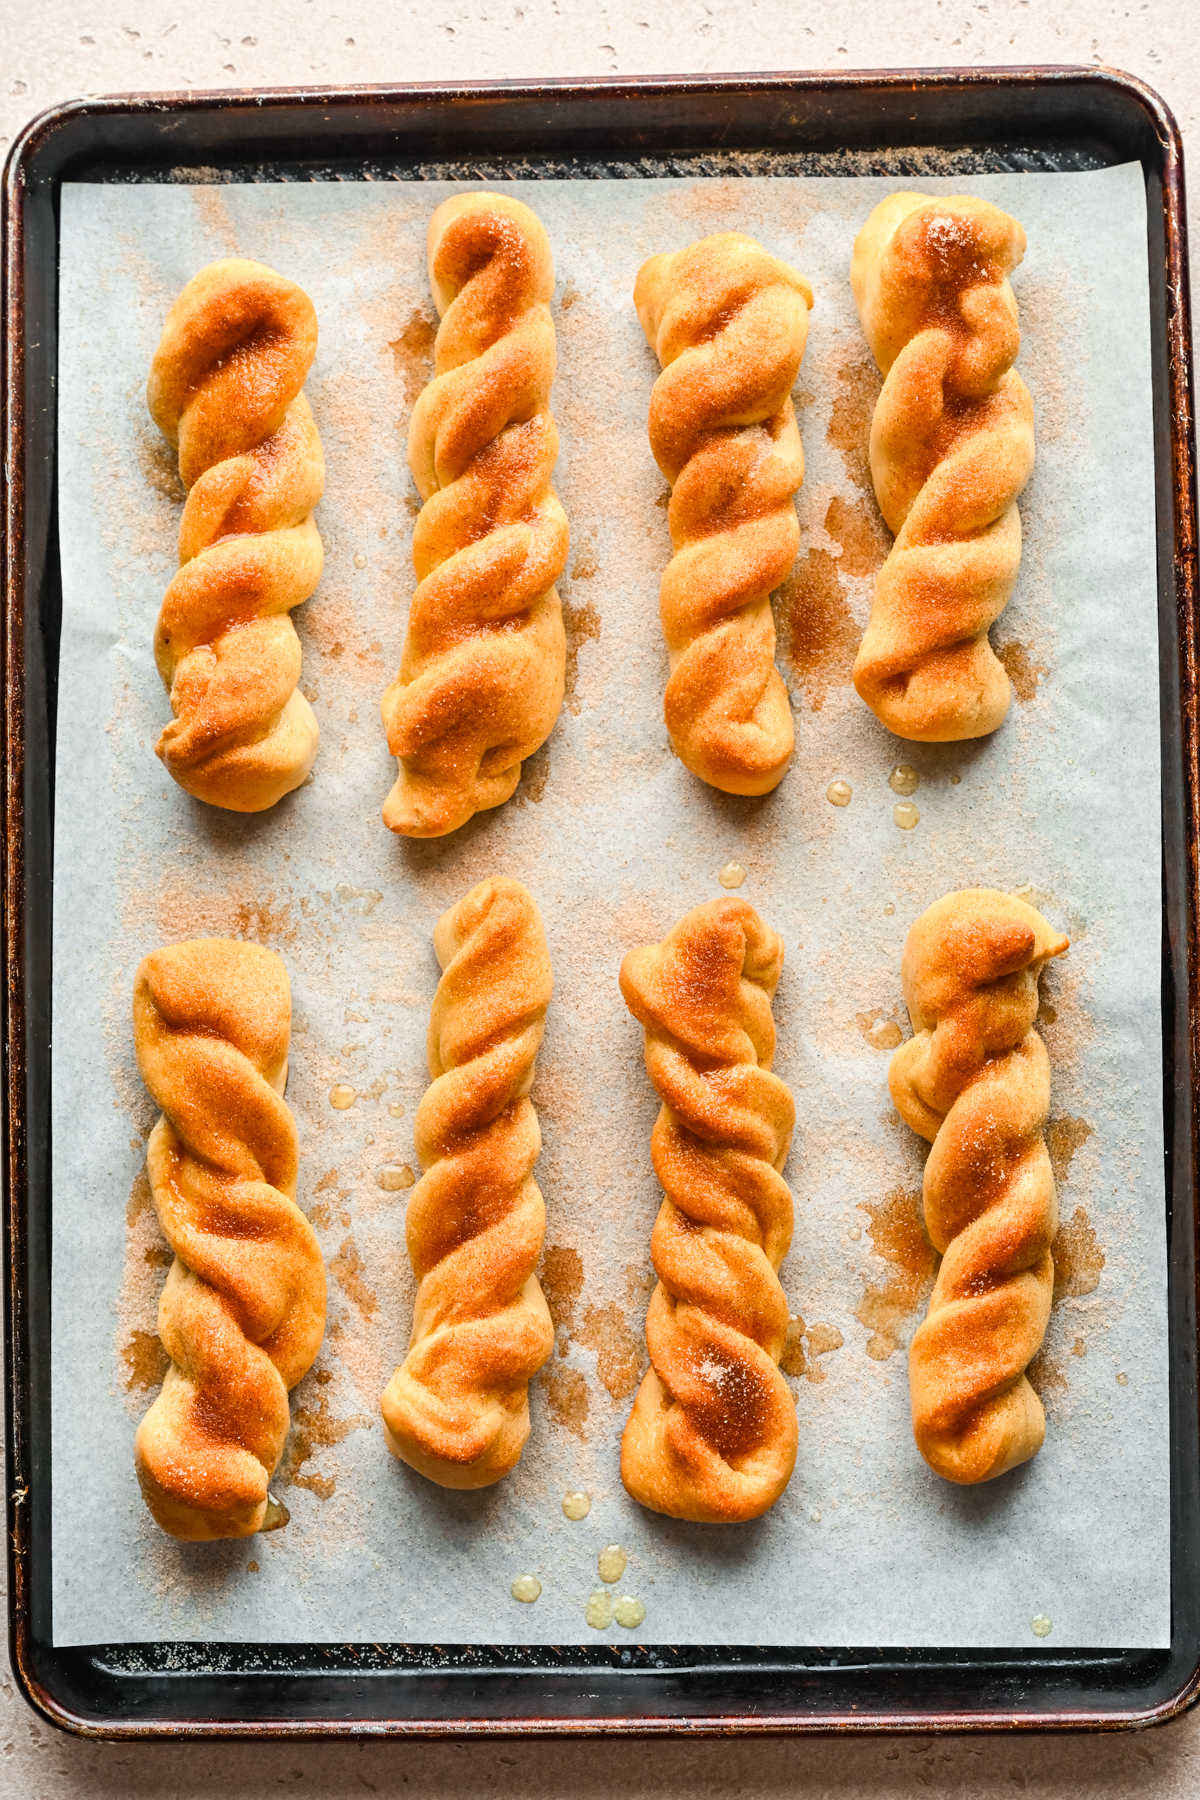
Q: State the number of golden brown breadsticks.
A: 8